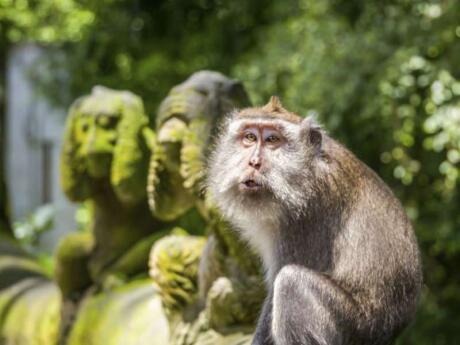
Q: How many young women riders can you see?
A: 0